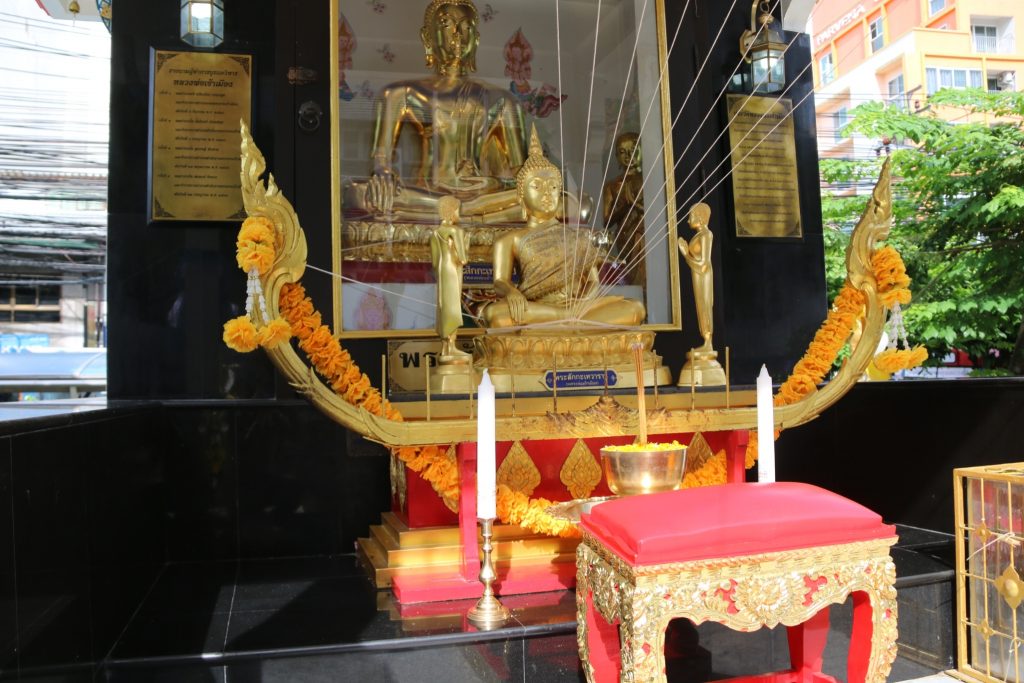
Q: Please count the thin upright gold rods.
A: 9